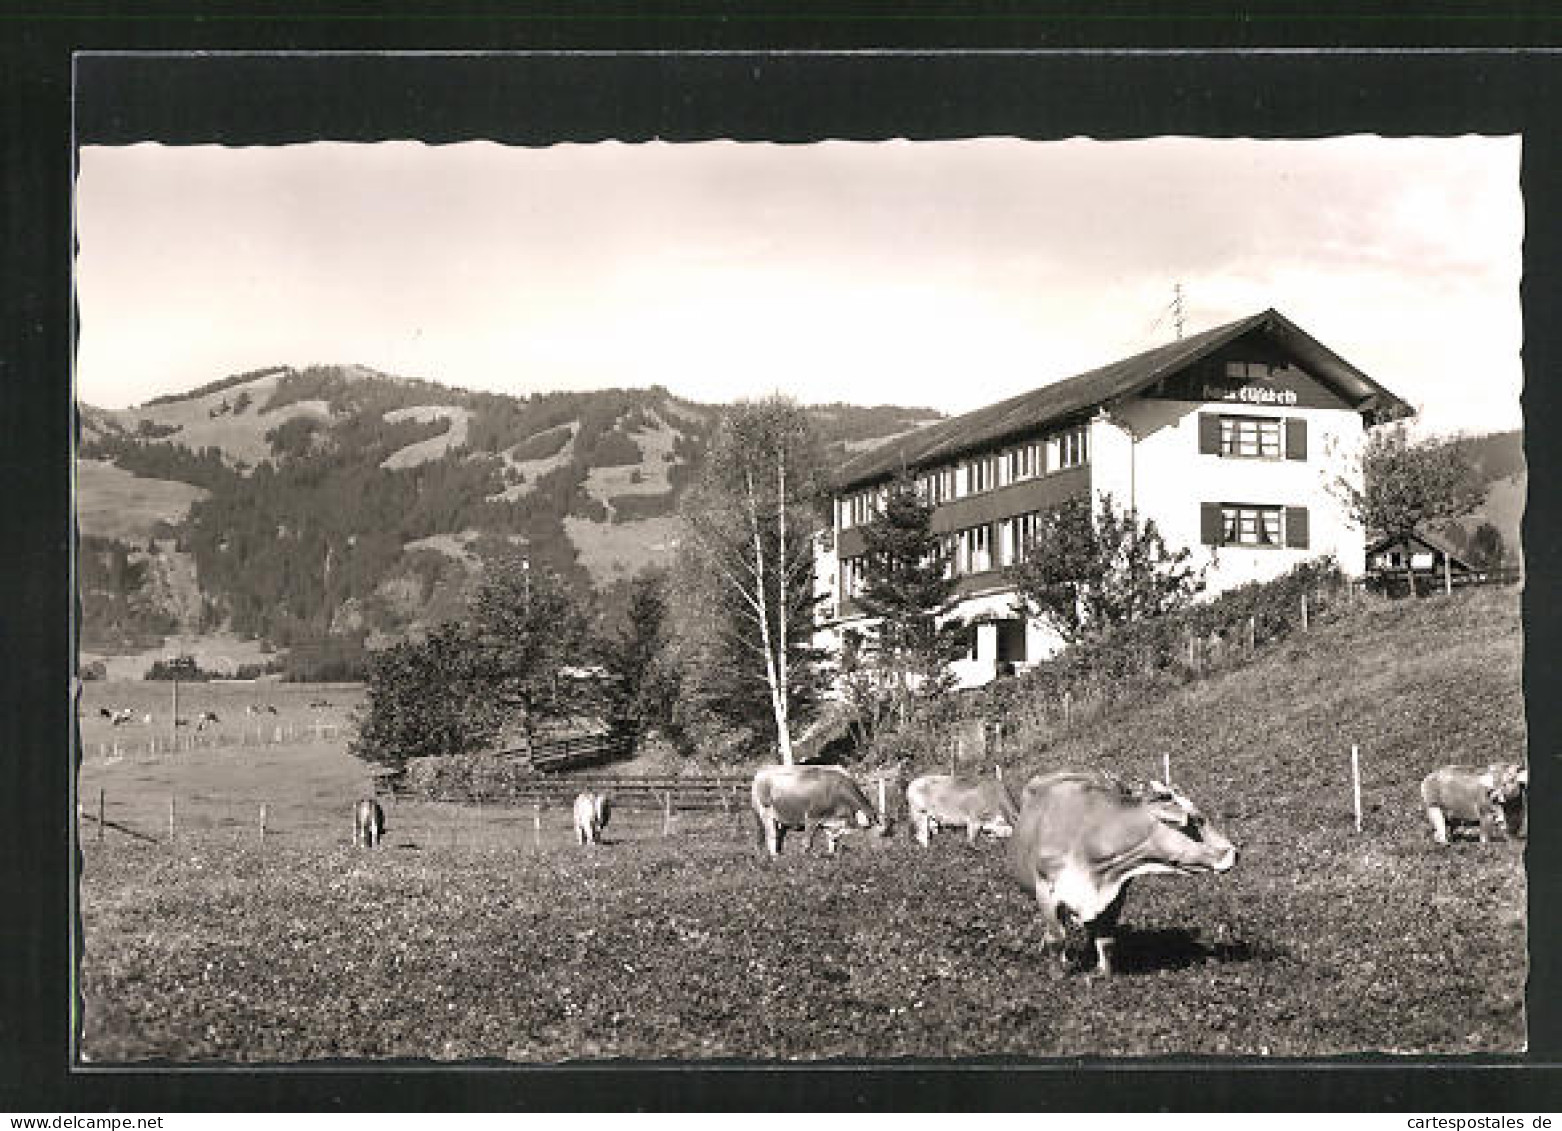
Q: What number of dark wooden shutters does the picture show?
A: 4